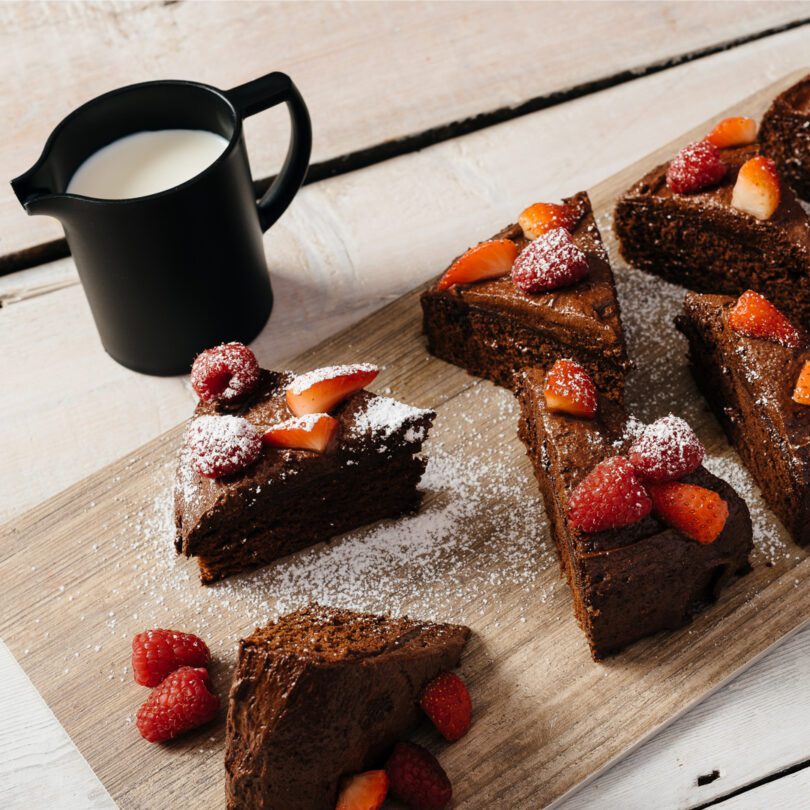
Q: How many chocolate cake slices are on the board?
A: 7